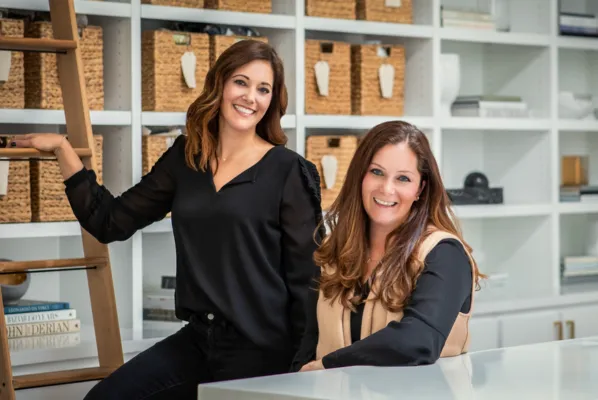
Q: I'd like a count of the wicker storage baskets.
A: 14